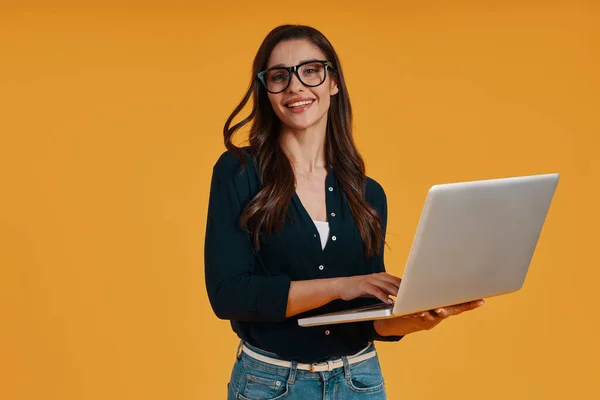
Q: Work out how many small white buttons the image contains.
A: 5